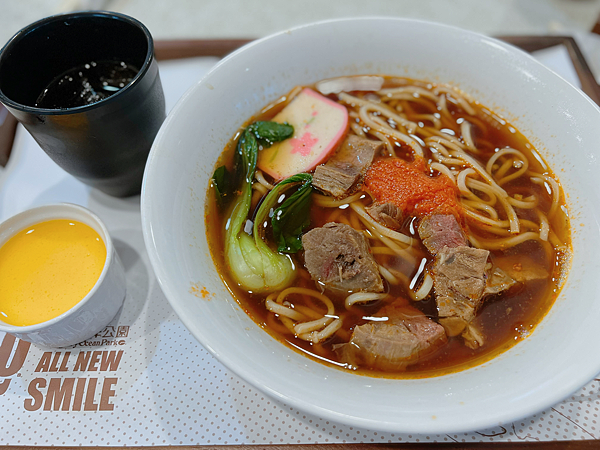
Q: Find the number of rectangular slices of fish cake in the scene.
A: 1